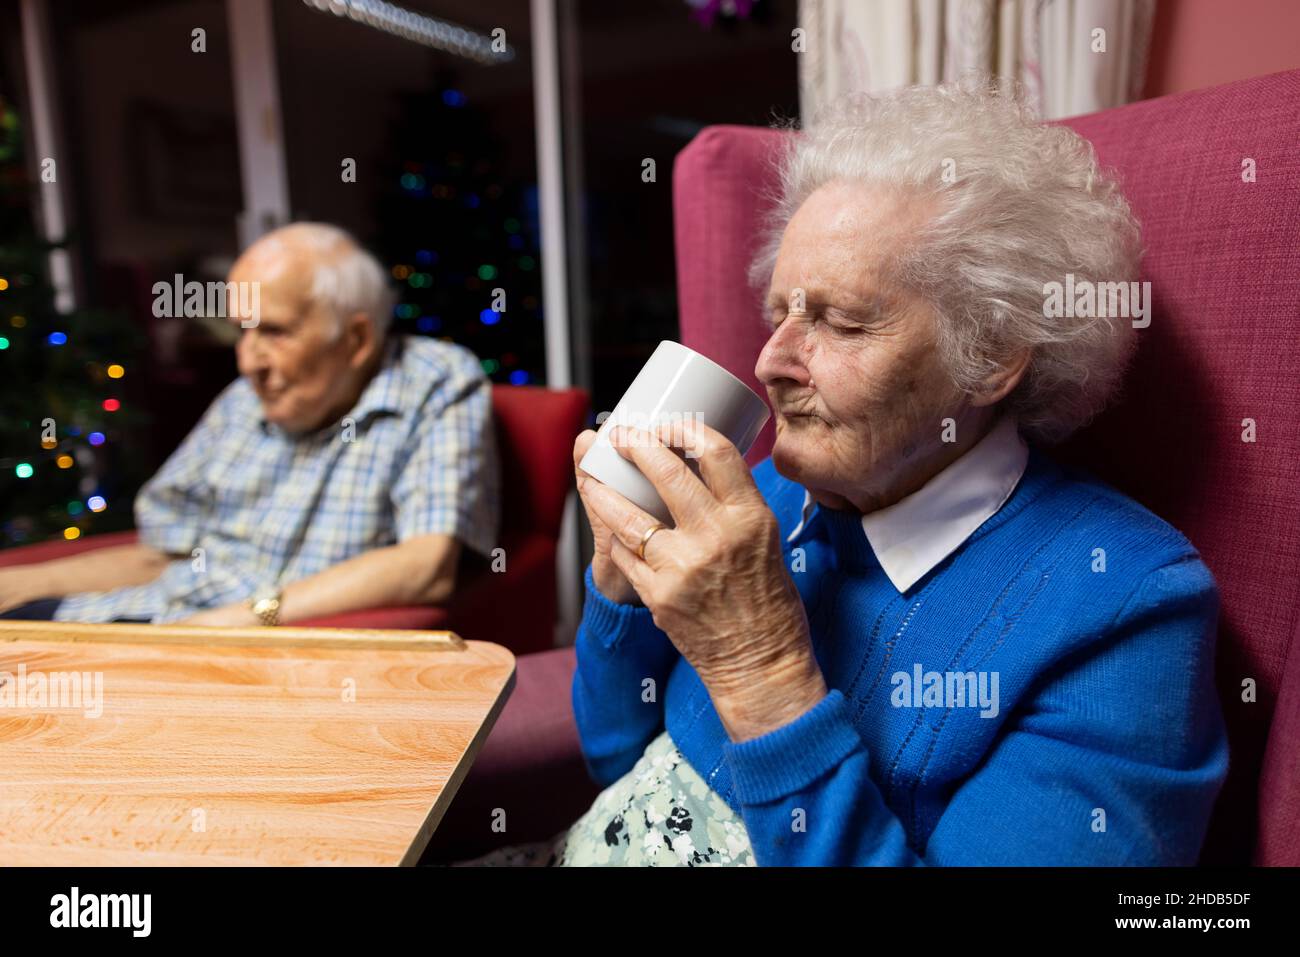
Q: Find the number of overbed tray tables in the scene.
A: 1